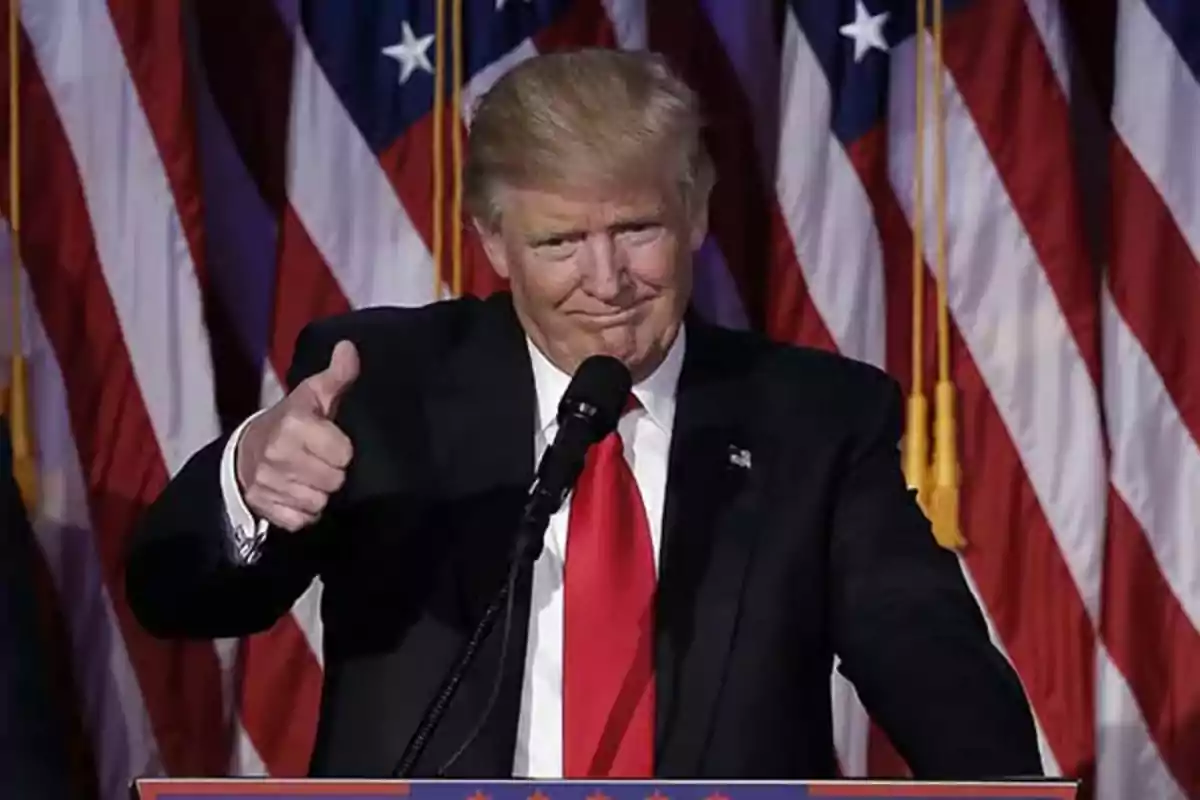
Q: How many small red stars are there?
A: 5